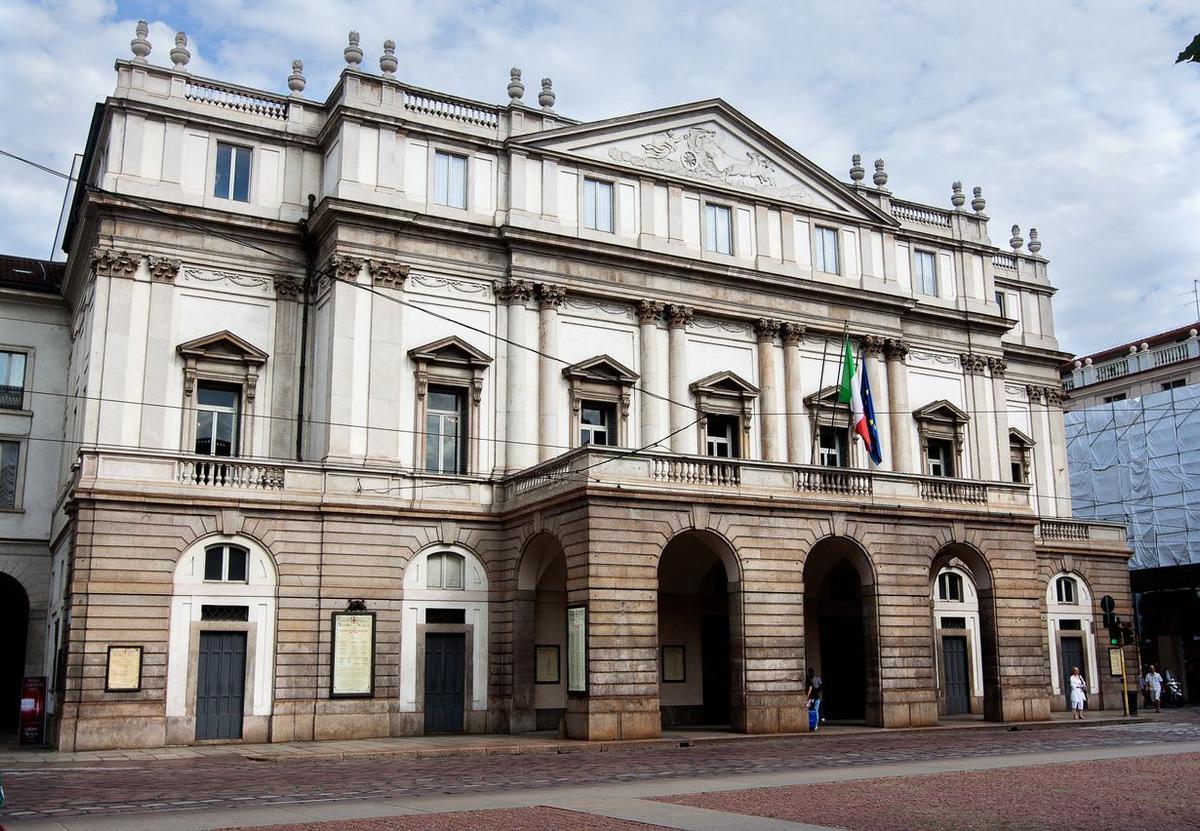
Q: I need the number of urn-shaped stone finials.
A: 13